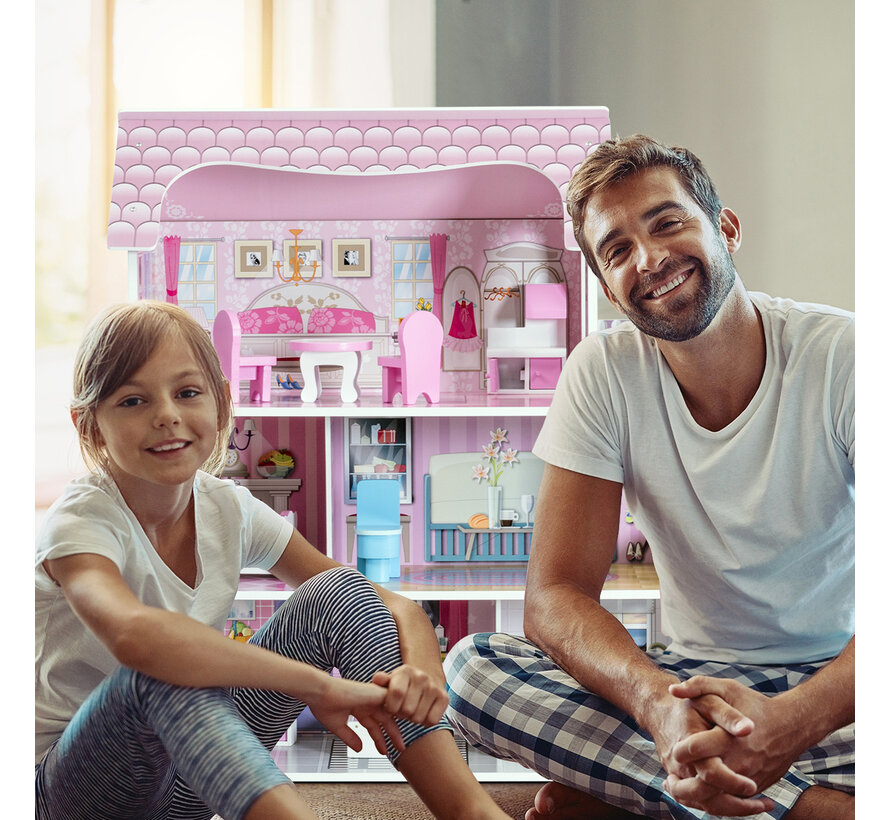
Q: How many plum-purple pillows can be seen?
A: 0